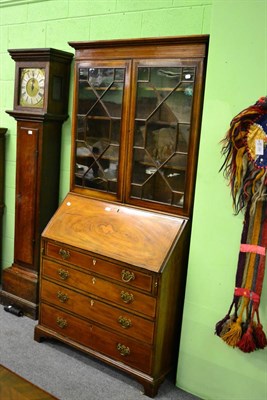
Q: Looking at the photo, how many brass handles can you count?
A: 8